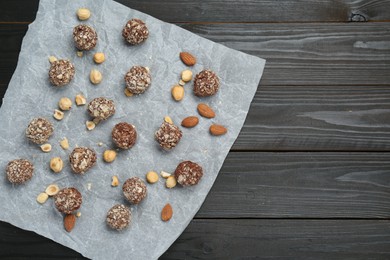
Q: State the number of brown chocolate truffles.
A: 15